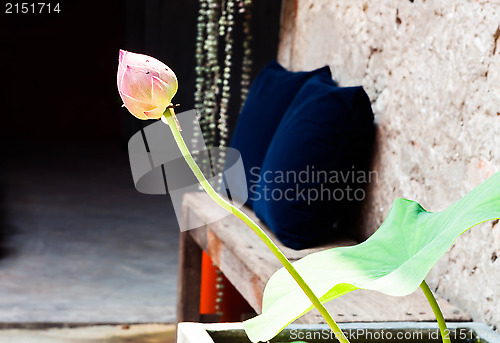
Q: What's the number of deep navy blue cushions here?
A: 2